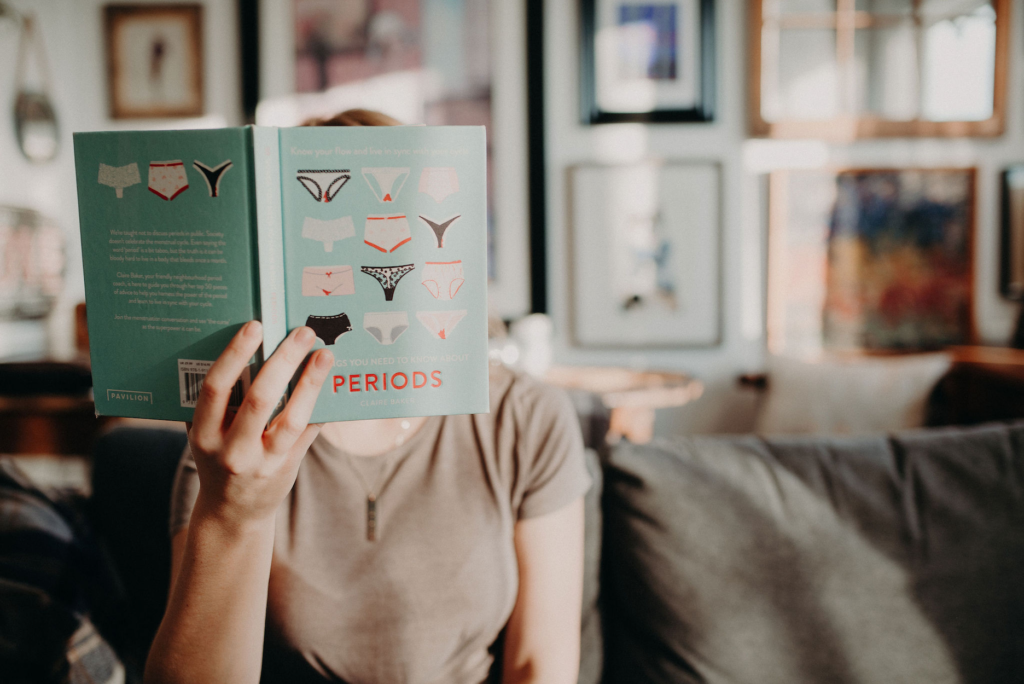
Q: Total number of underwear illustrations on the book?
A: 15